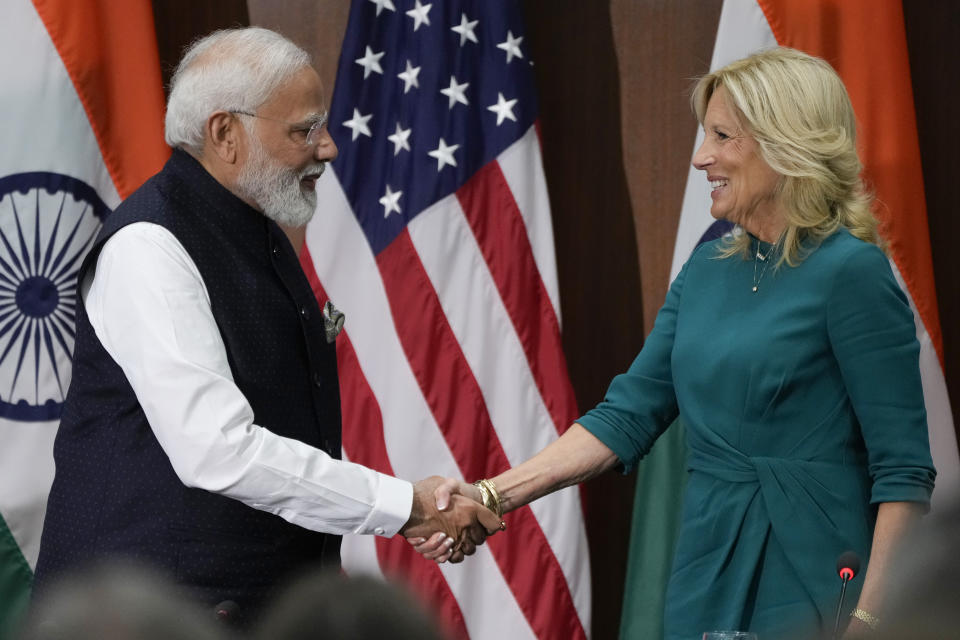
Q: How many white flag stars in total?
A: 12